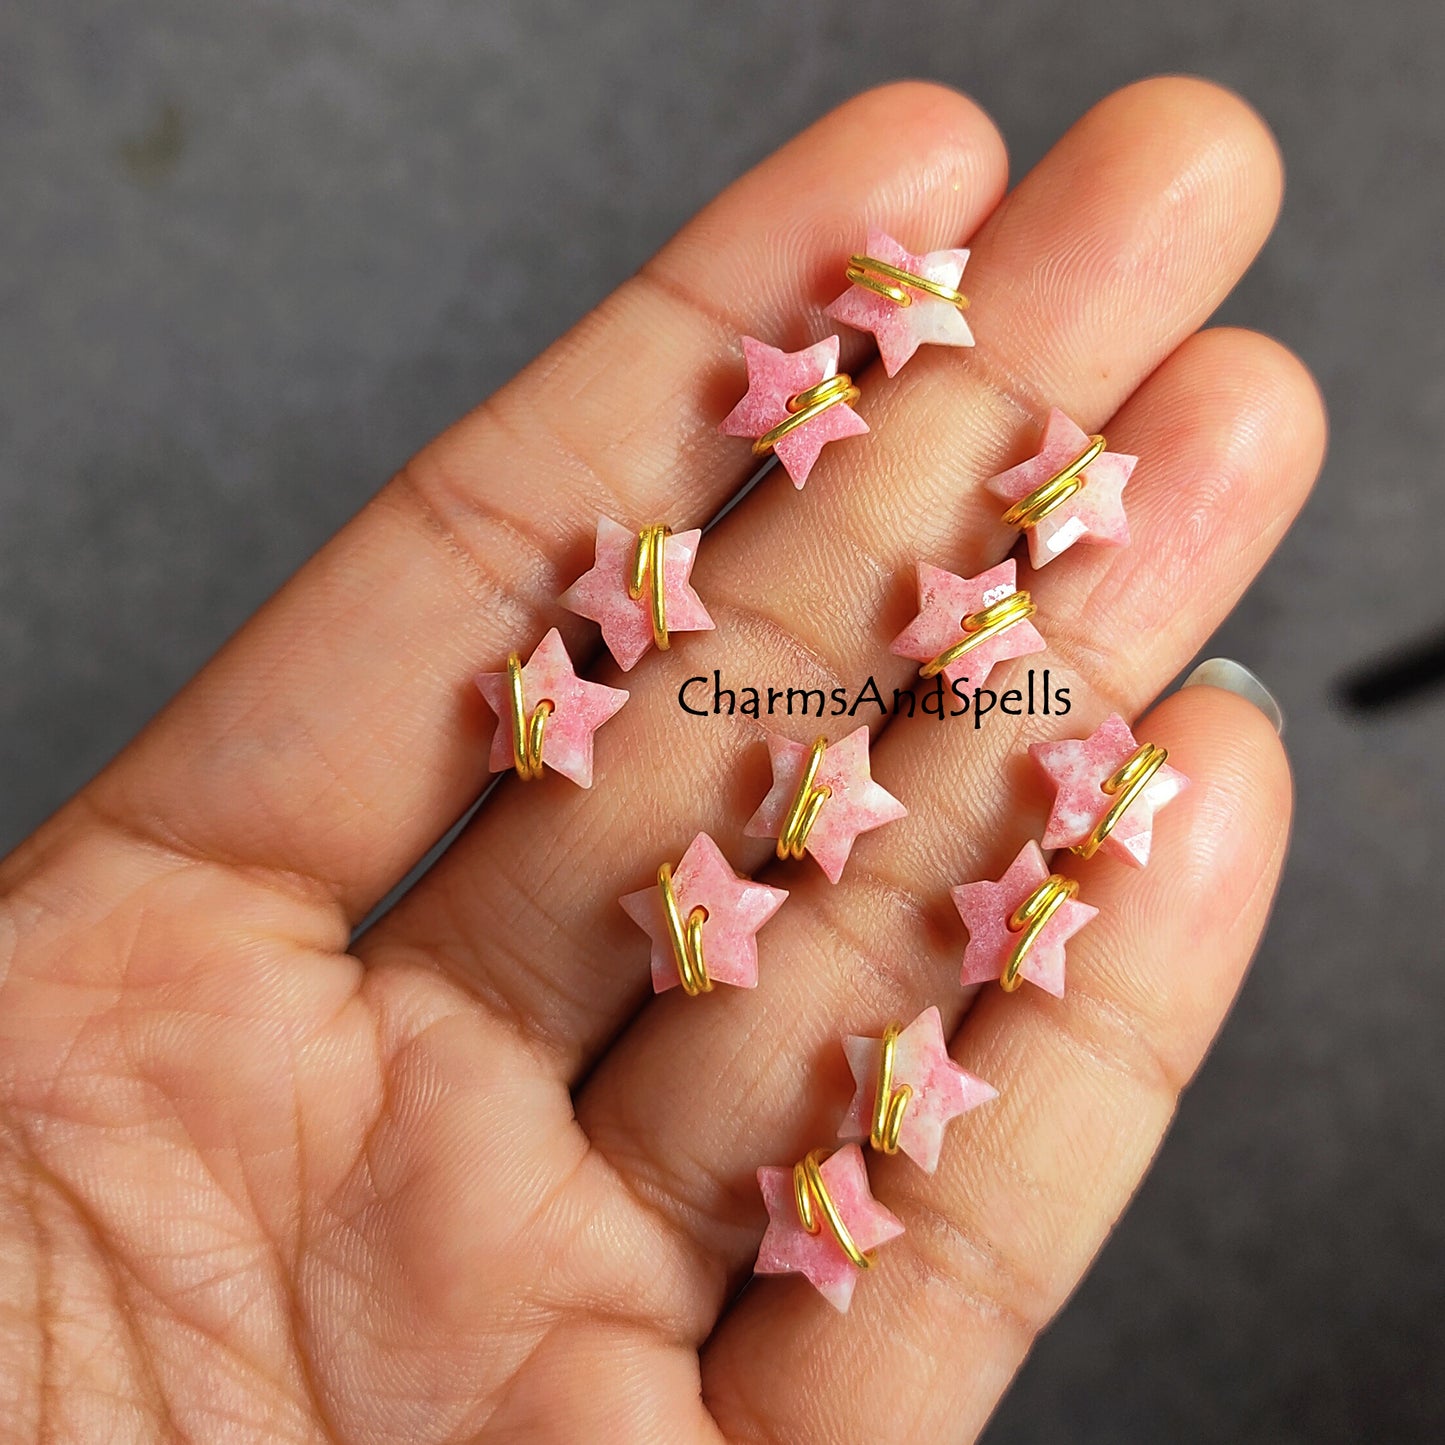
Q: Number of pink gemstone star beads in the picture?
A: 12